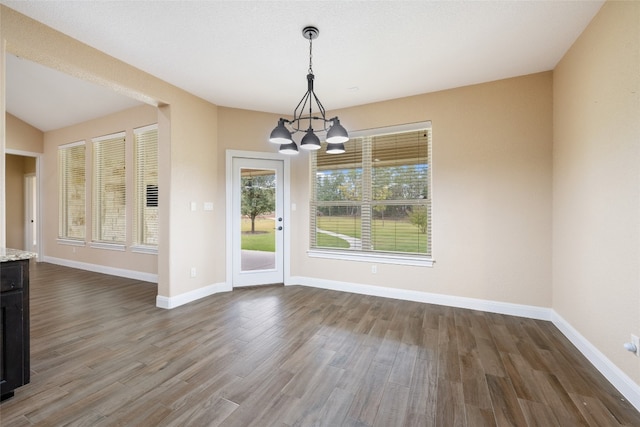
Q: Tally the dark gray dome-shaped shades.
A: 5